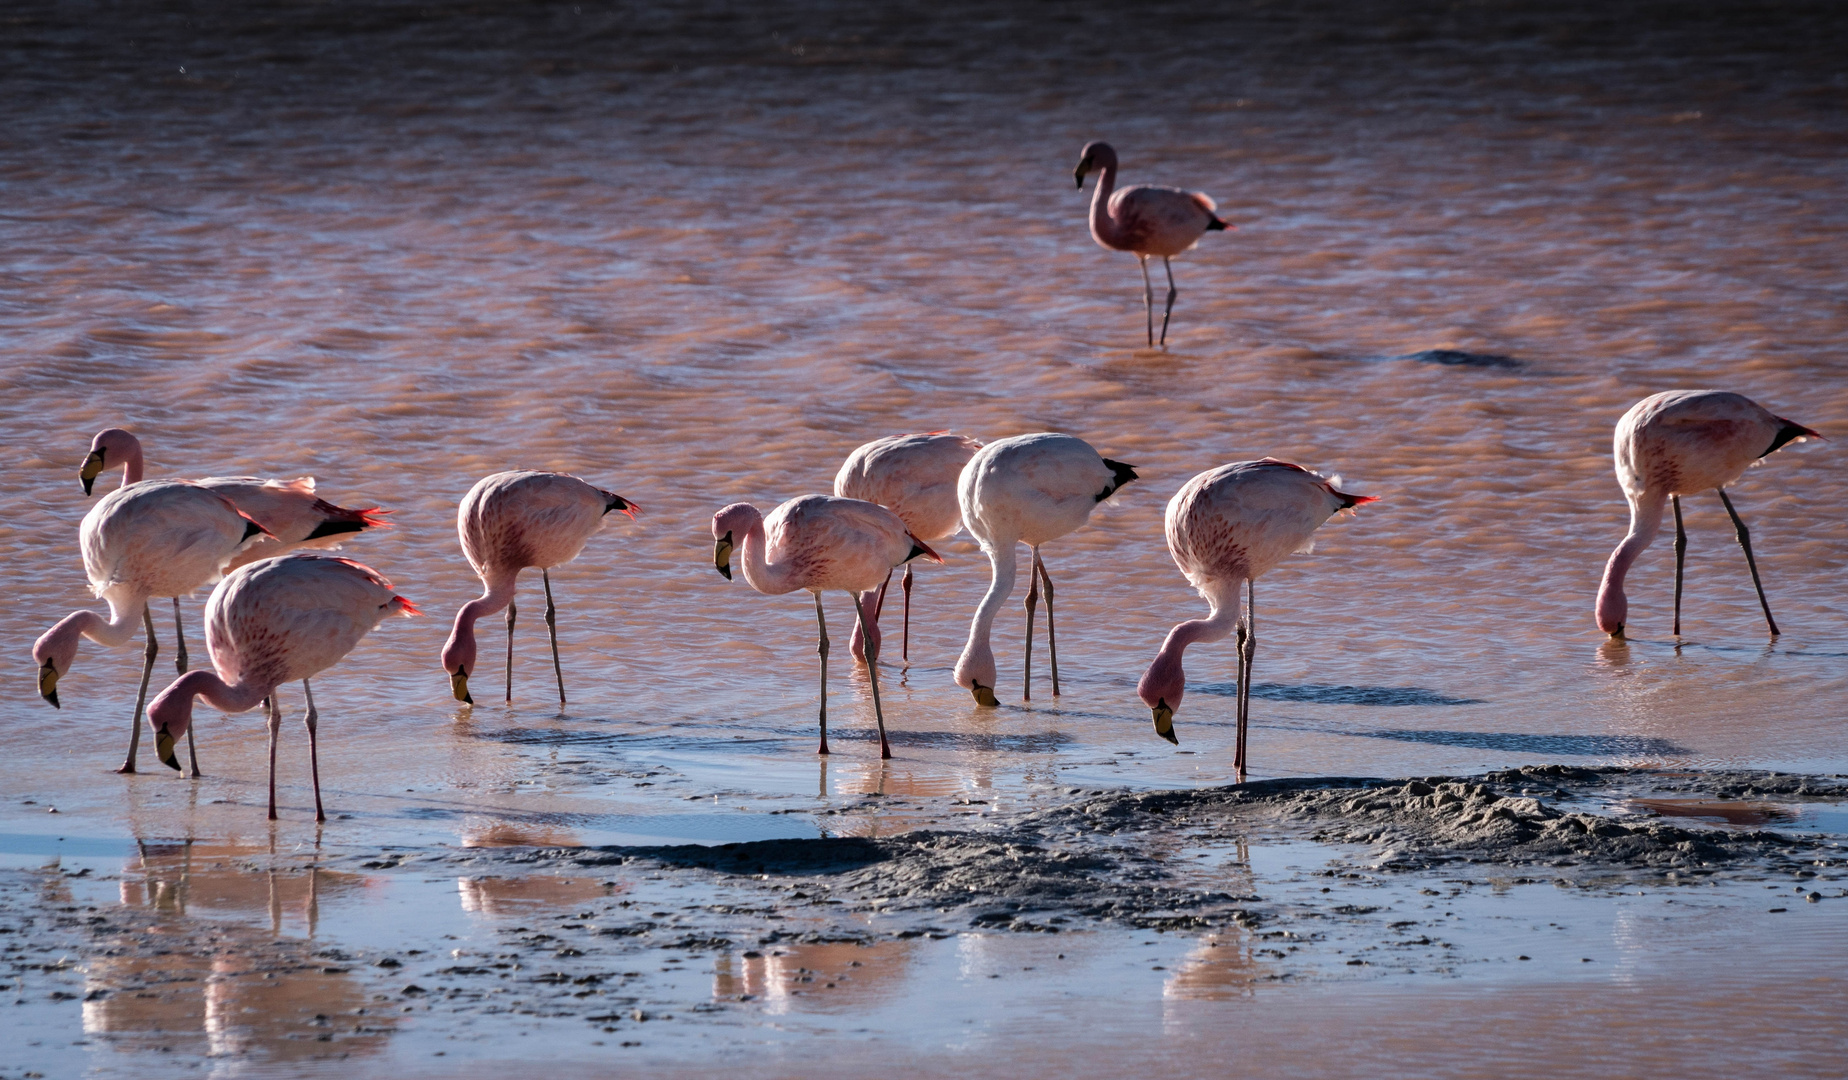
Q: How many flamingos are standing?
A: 10